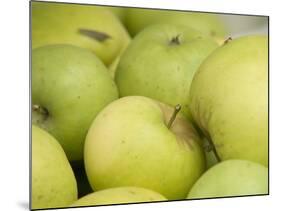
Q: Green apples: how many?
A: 9